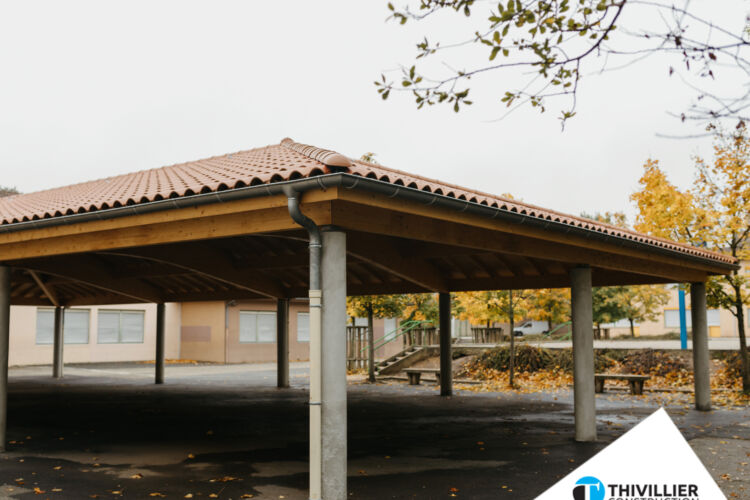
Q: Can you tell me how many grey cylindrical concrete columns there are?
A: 8